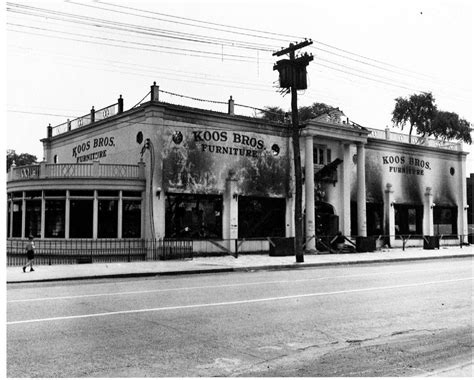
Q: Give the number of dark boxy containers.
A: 3